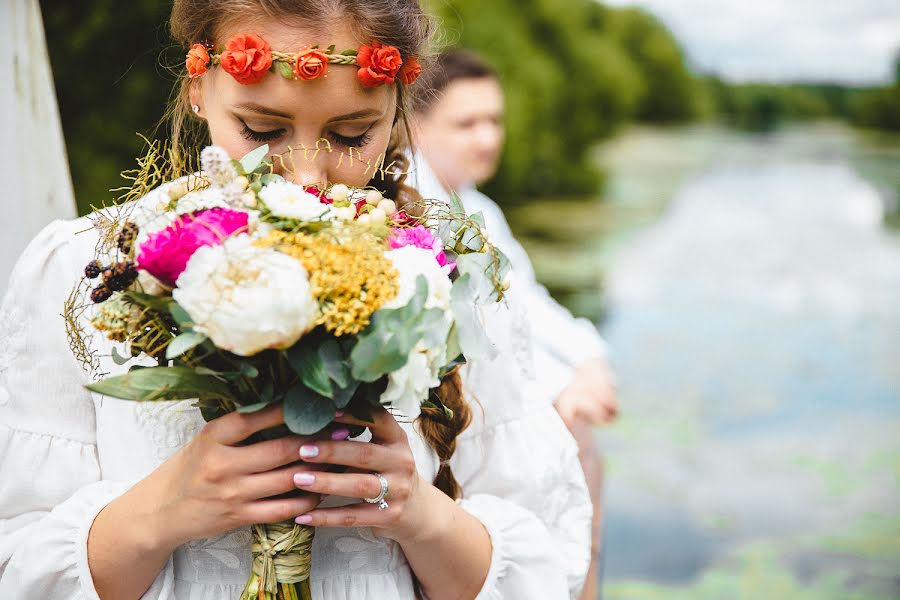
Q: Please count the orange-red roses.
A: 5